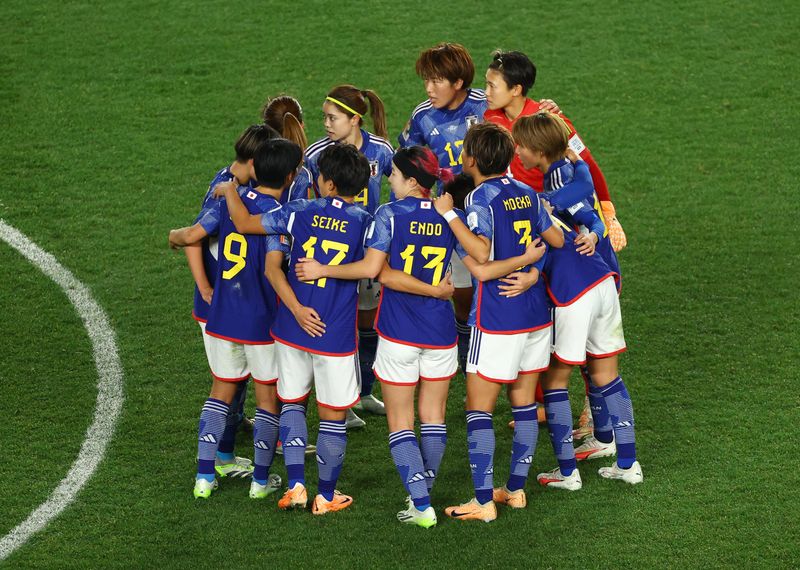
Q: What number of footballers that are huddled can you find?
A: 11